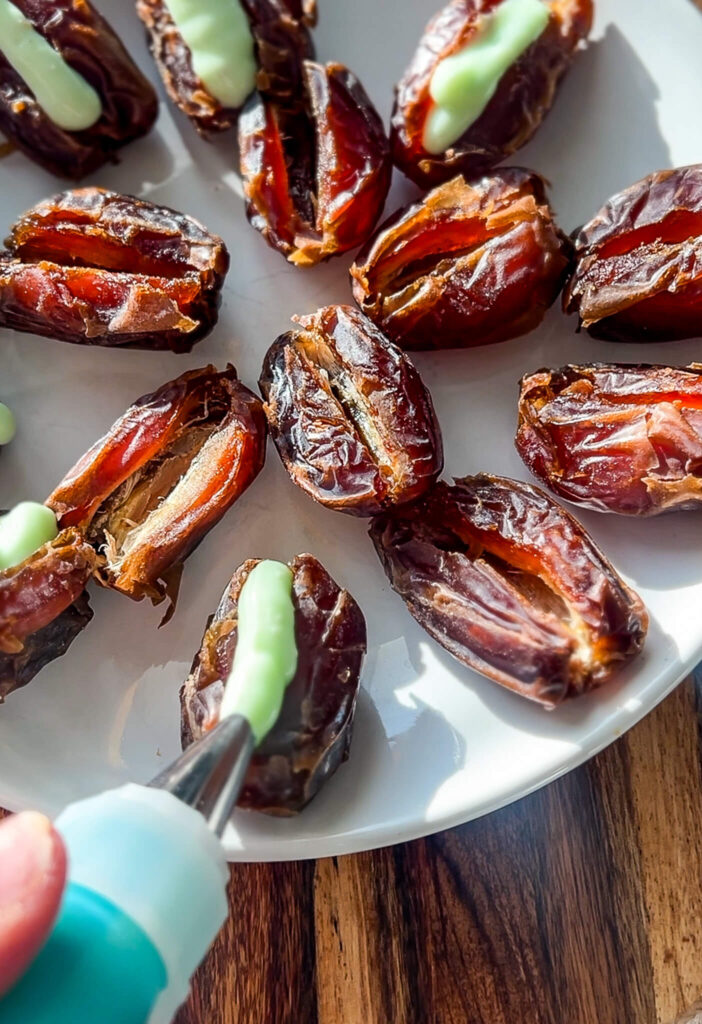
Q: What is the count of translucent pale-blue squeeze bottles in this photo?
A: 1